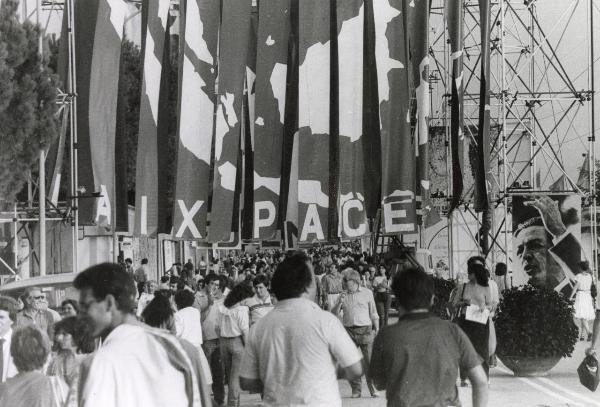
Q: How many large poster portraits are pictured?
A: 1